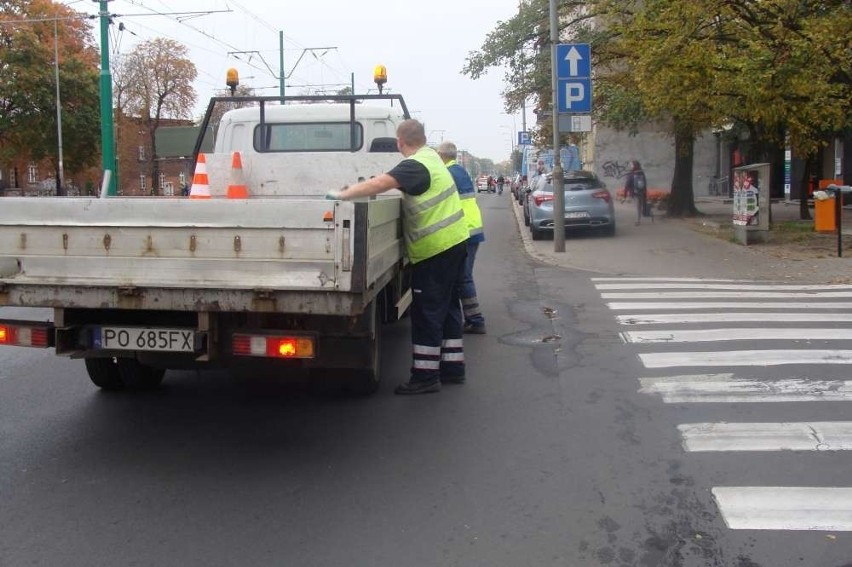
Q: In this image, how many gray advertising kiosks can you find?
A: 1